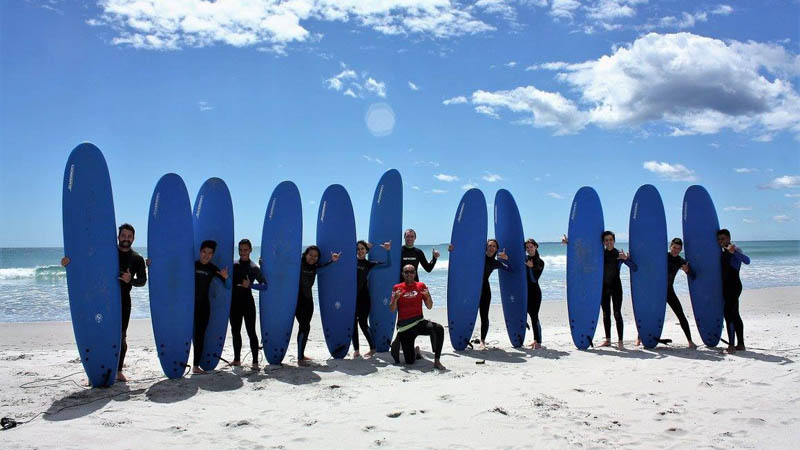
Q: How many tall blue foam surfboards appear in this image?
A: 11